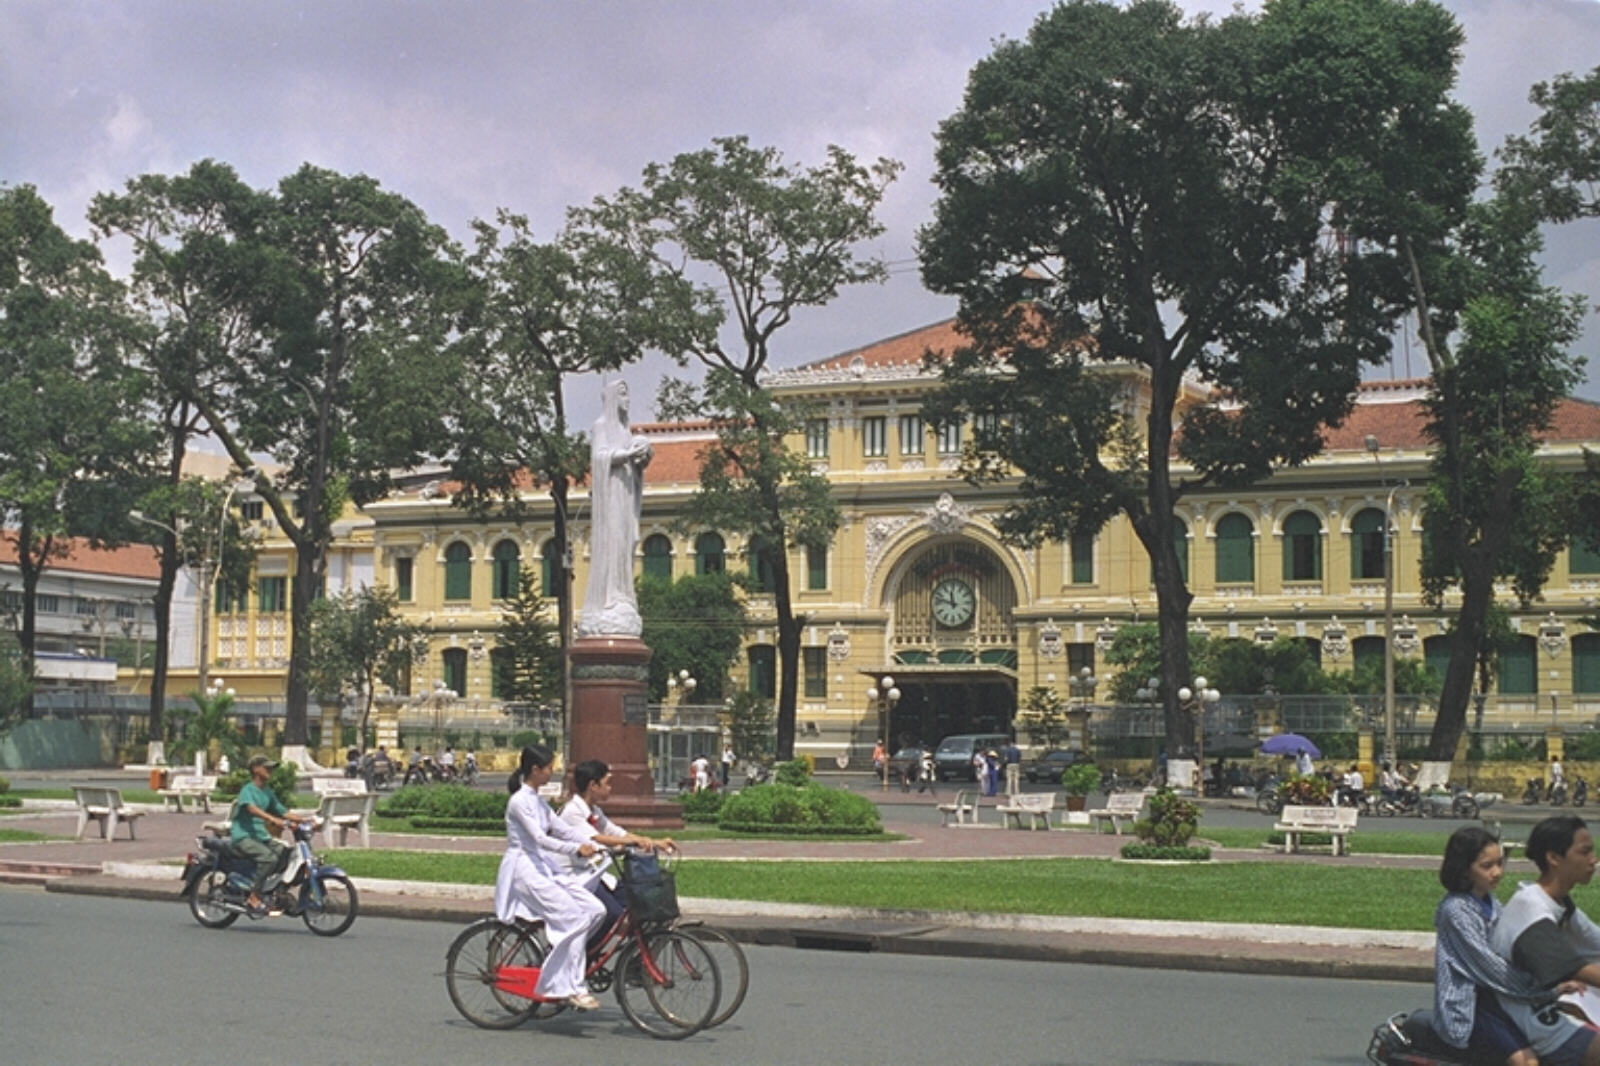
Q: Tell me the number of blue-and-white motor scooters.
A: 1